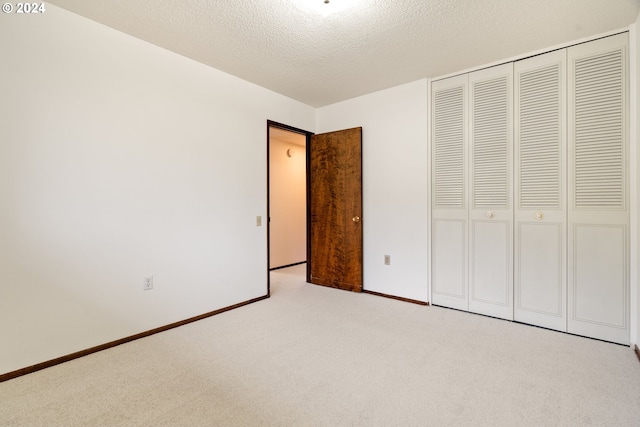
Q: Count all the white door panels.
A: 4